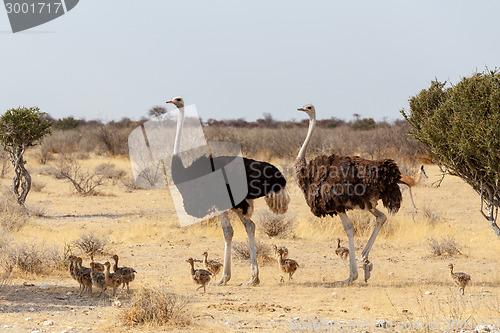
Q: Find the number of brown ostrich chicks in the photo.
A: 13